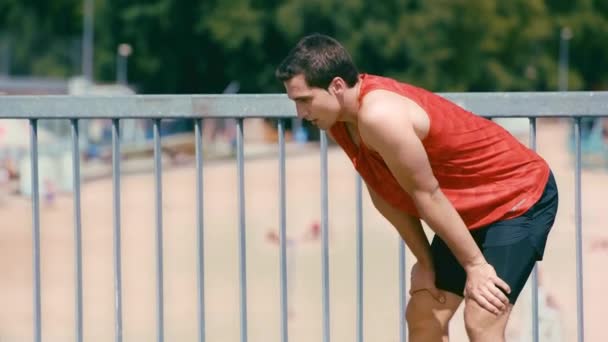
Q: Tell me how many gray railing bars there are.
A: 12